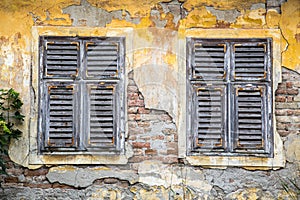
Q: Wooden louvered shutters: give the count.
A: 8